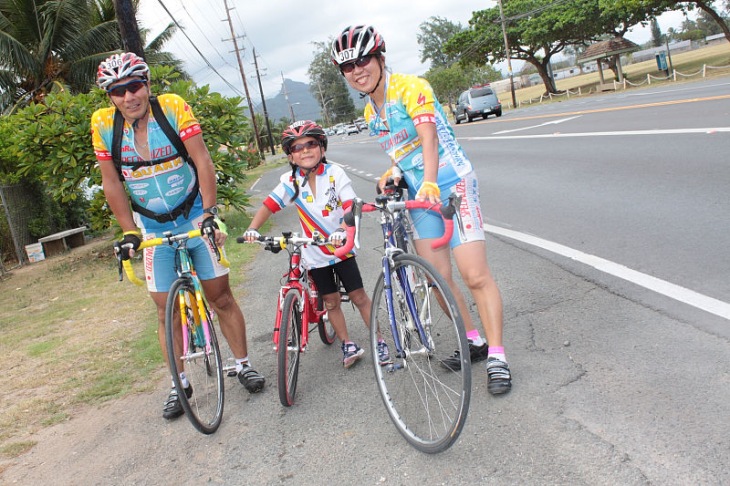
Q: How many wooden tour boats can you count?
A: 0